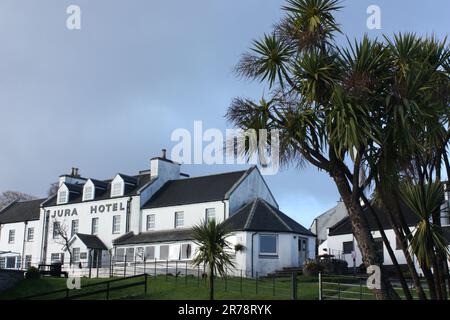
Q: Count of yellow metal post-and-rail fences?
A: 0